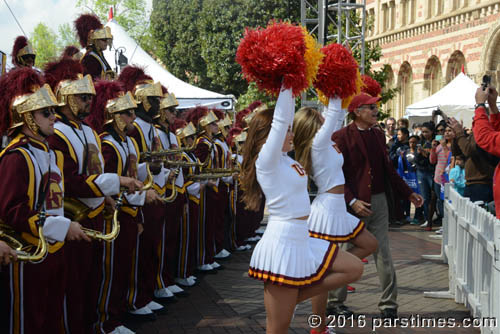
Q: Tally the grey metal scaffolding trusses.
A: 2